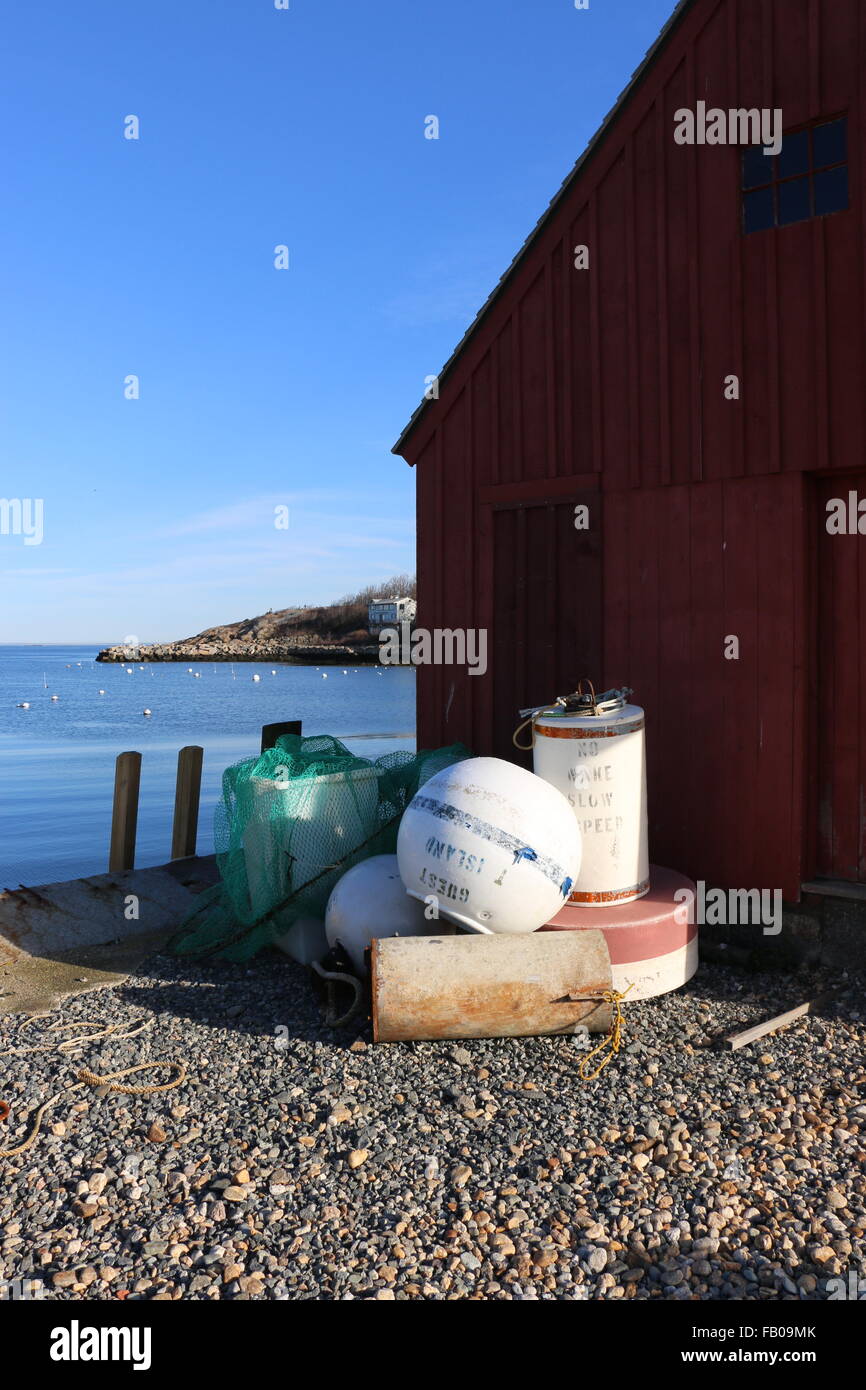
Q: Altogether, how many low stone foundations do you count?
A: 1